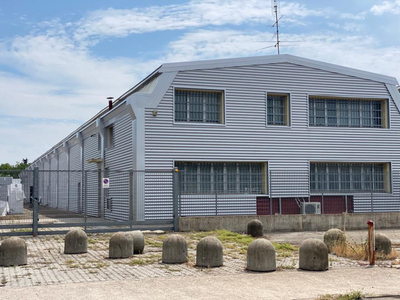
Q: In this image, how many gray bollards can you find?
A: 11